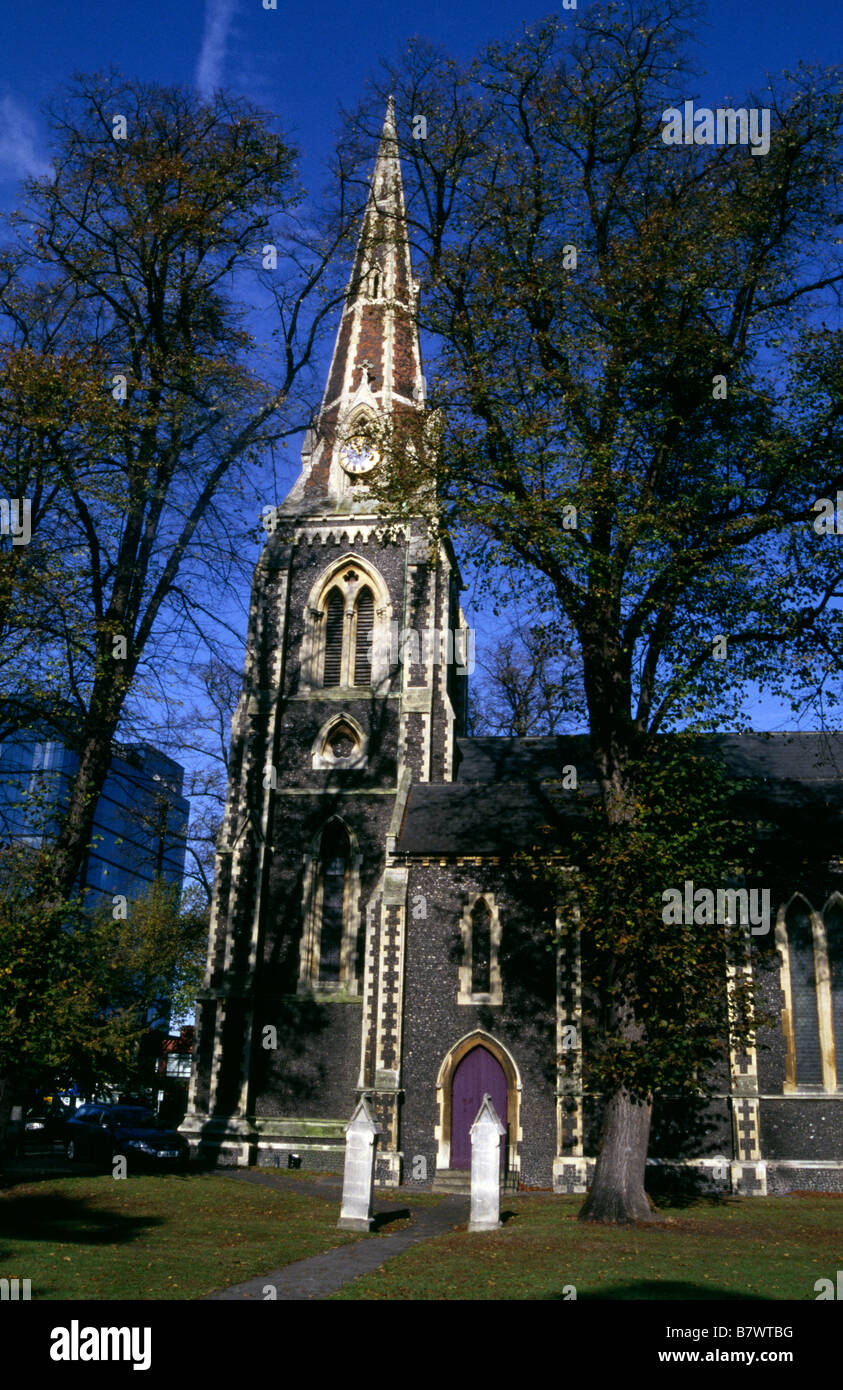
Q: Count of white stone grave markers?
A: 2